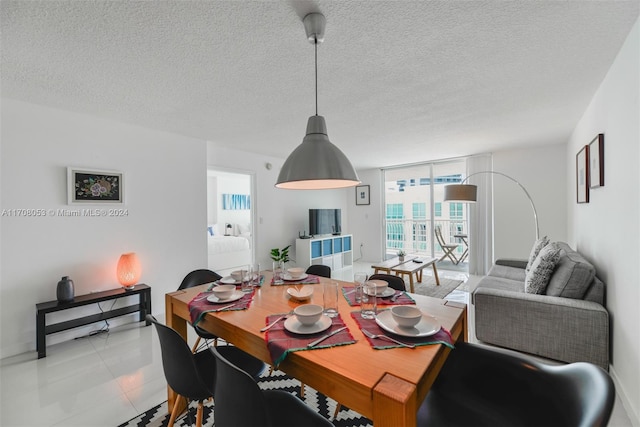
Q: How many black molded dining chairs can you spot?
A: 6